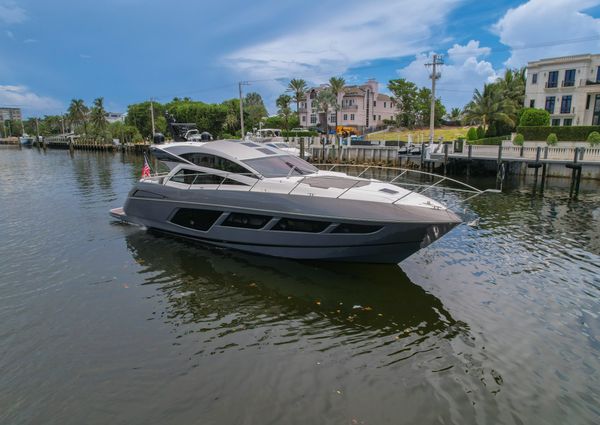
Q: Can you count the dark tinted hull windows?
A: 4